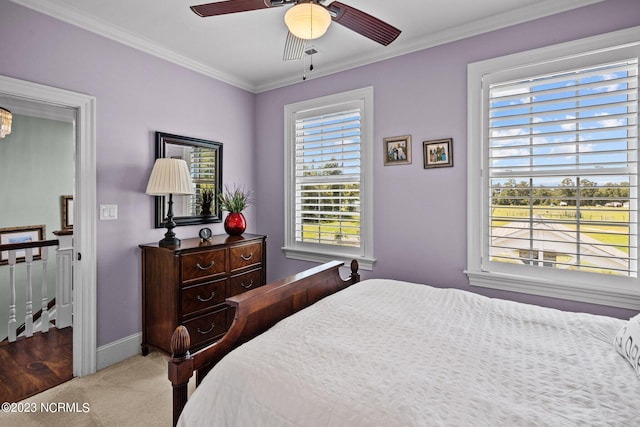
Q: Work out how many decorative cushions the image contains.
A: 1